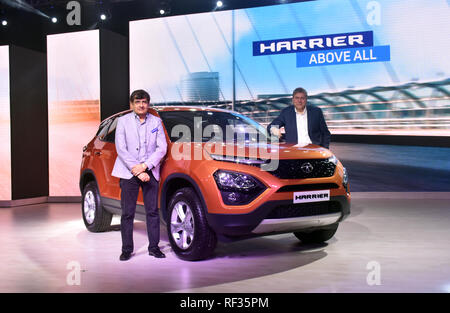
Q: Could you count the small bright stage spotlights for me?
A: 5